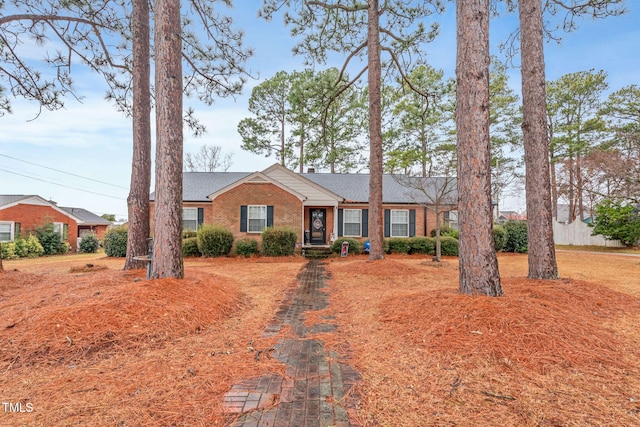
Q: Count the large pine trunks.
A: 5